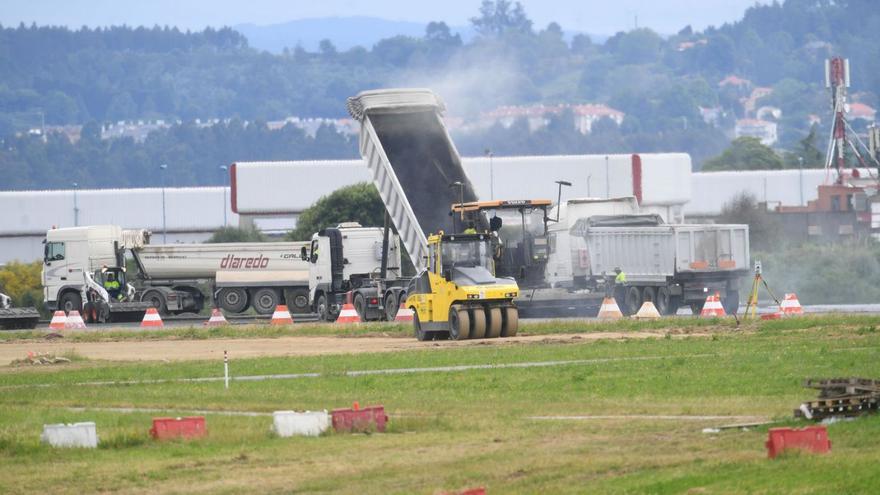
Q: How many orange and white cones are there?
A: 11